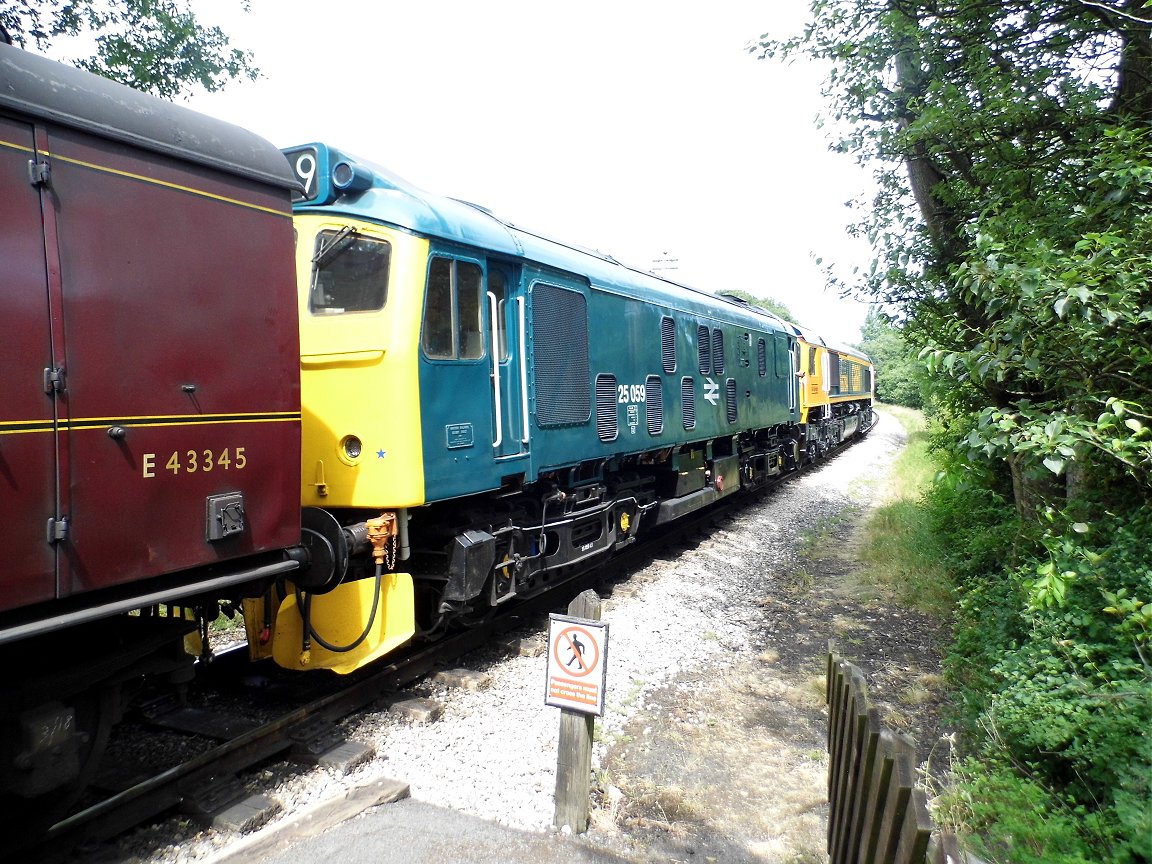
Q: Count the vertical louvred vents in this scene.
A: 8